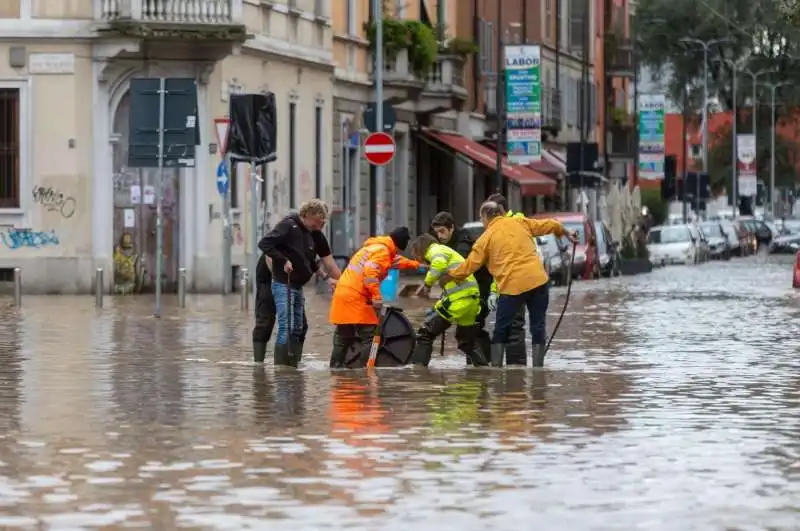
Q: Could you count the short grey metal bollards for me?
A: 4